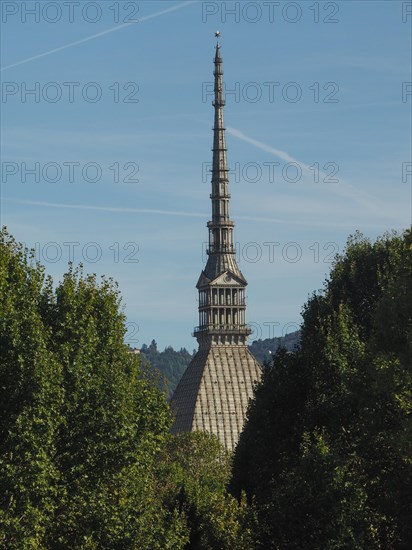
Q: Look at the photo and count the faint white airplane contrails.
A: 3